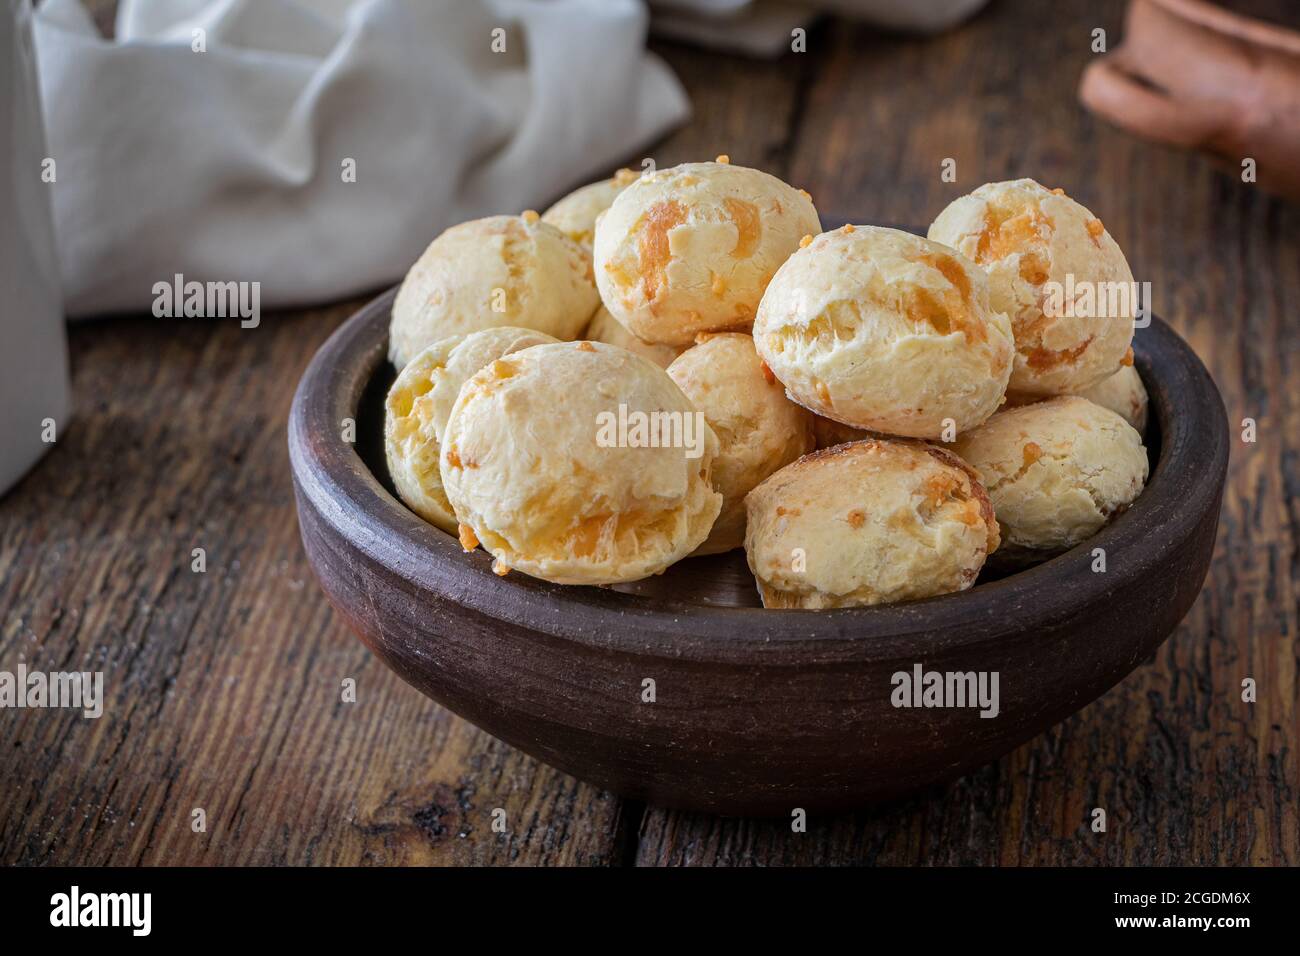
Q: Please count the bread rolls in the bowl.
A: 12